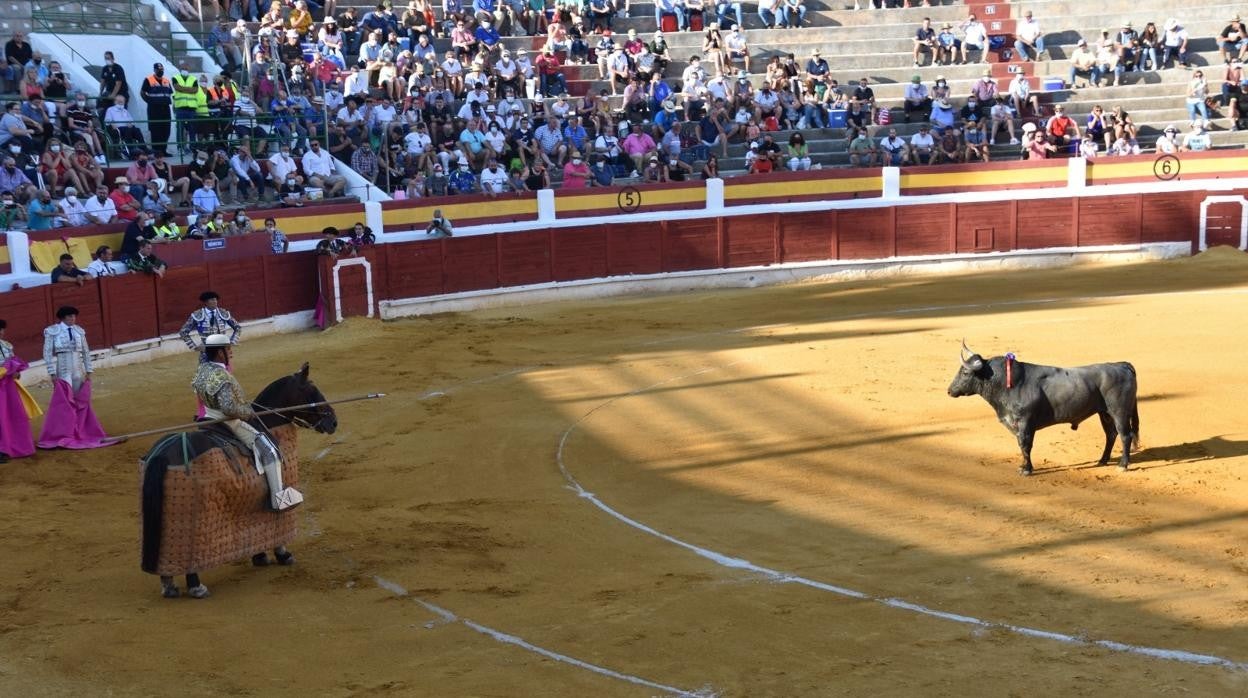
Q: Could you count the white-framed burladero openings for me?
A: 2